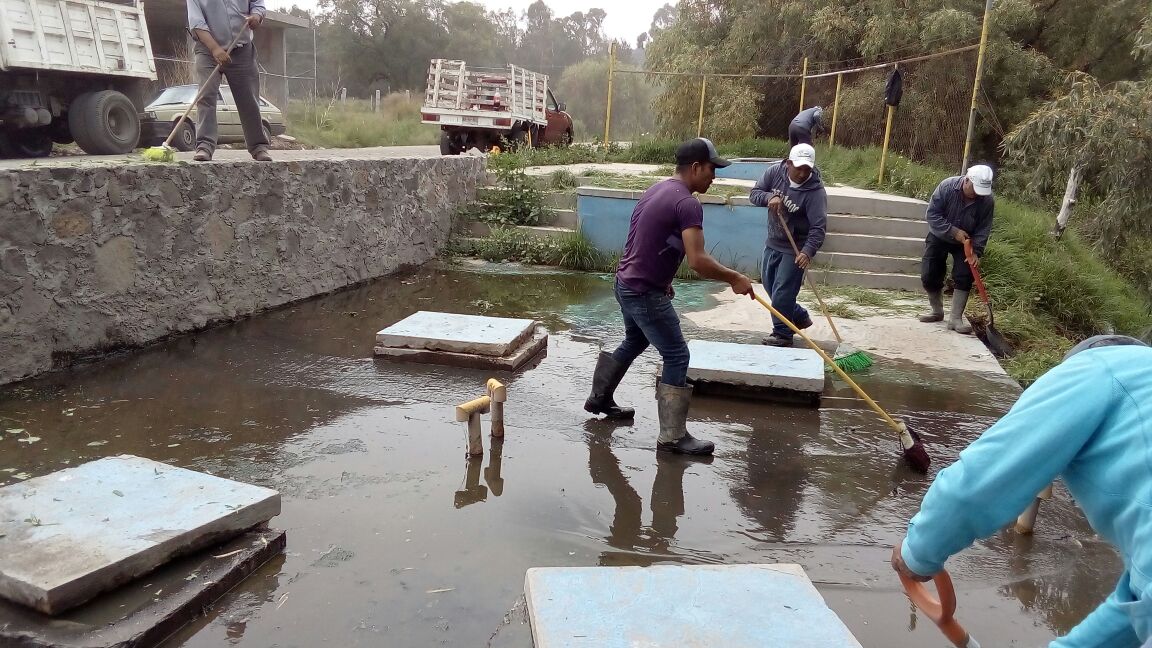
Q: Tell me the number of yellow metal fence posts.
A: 6